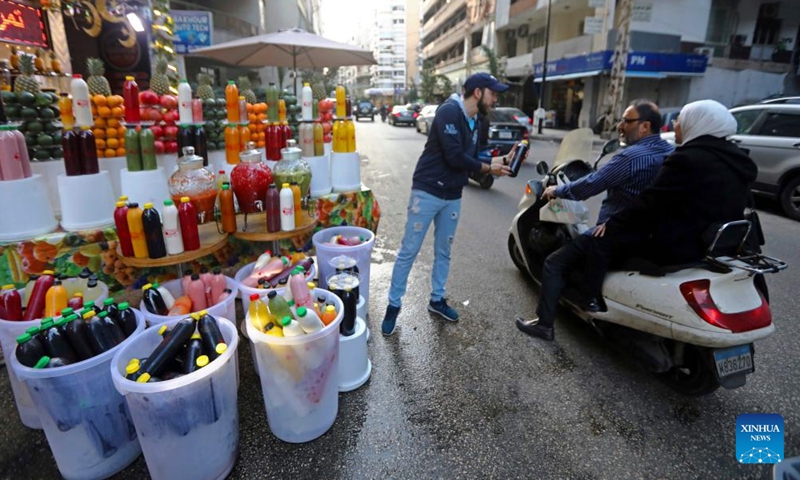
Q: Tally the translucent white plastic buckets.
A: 7